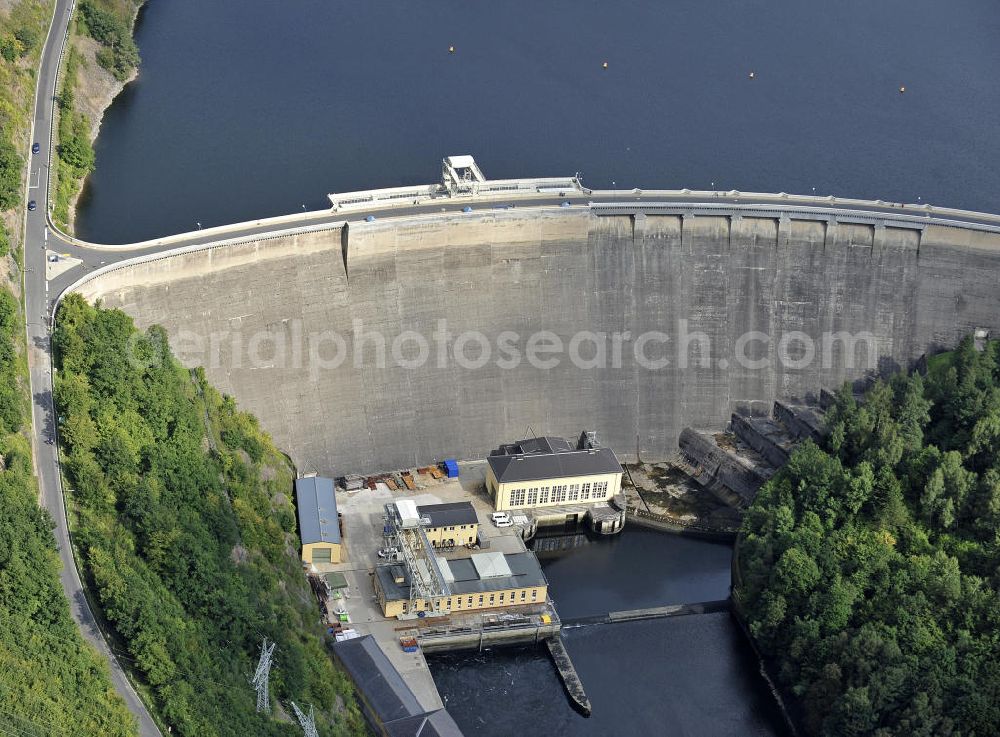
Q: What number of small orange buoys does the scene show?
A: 4